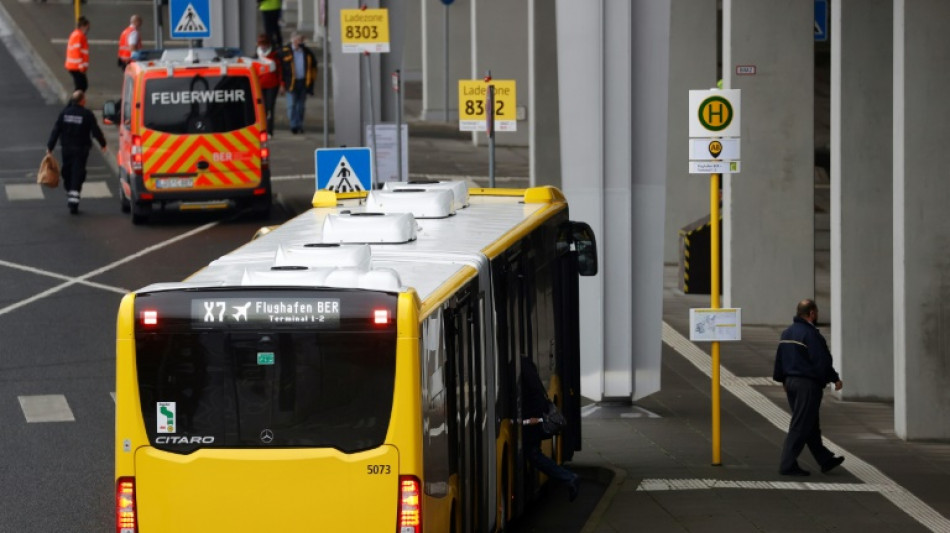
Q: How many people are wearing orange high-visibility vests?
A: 2